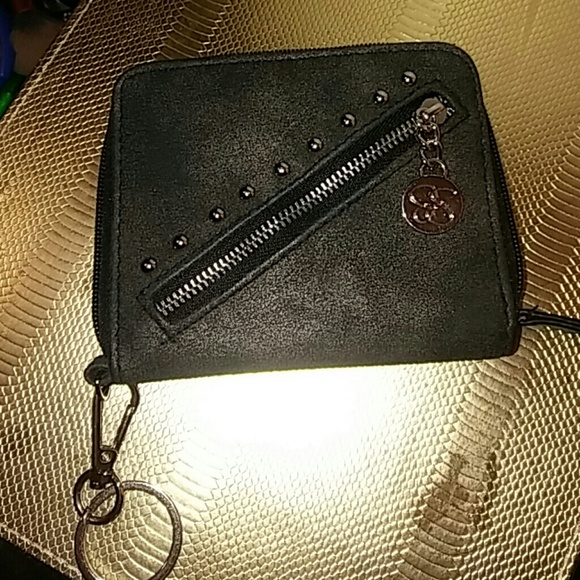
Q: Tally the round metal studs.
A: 9